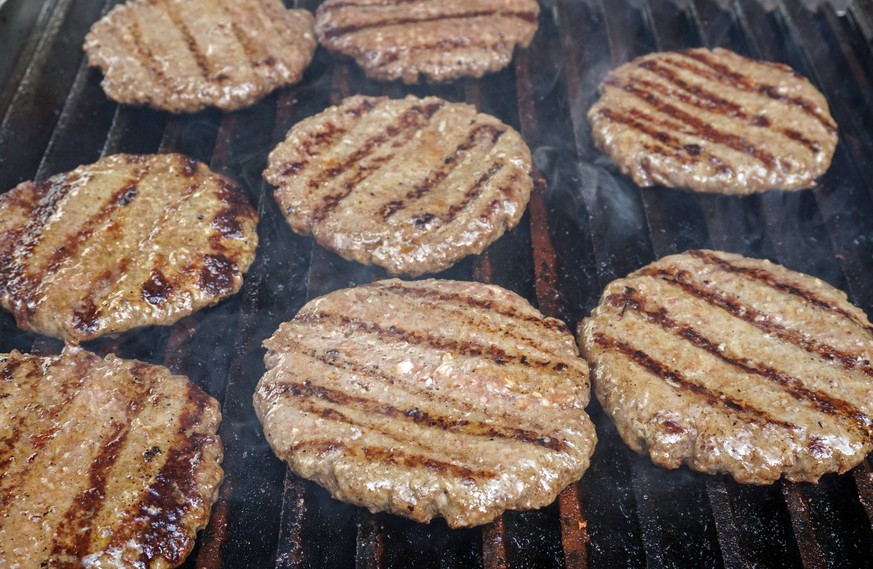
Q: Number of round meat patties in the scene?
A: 8